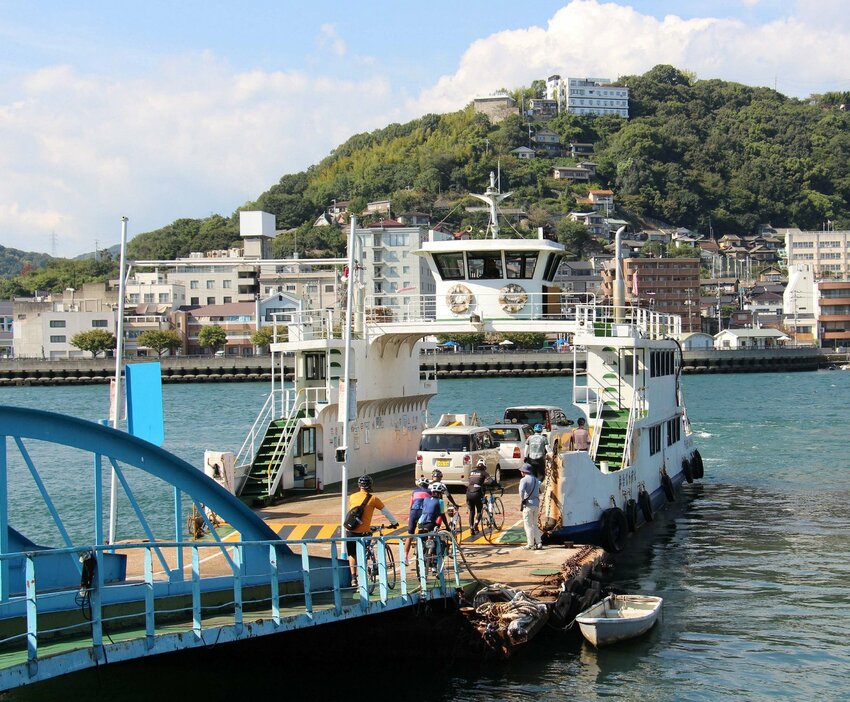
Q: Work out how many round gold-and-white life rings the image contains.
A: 2